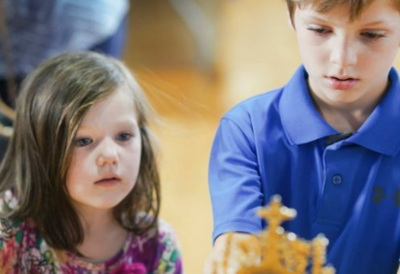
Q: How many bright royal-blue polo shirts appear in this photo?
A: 1